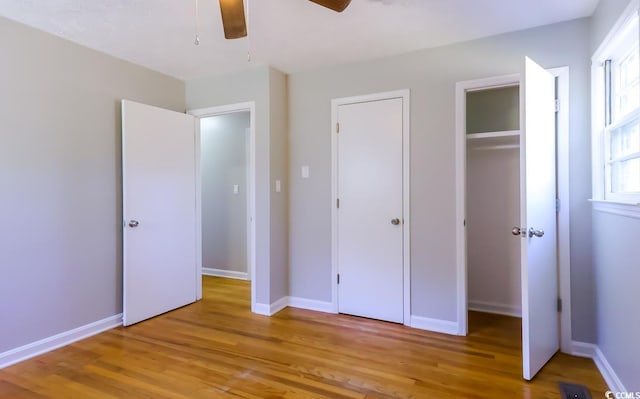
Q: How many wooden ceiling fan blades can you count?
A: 2